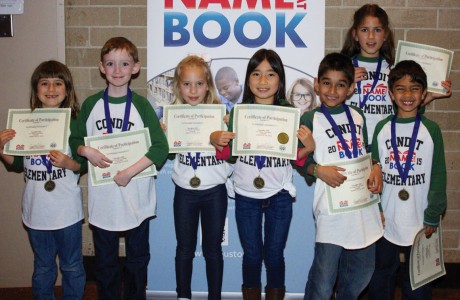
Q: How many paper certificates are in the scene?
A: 7